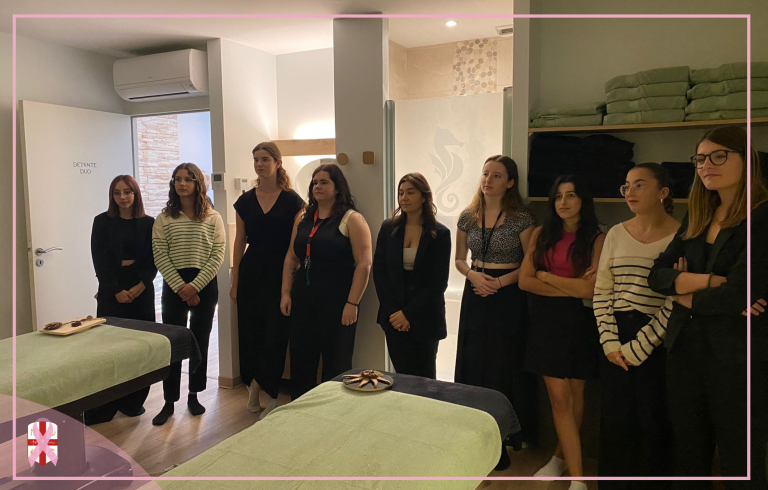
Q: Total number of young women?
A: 9